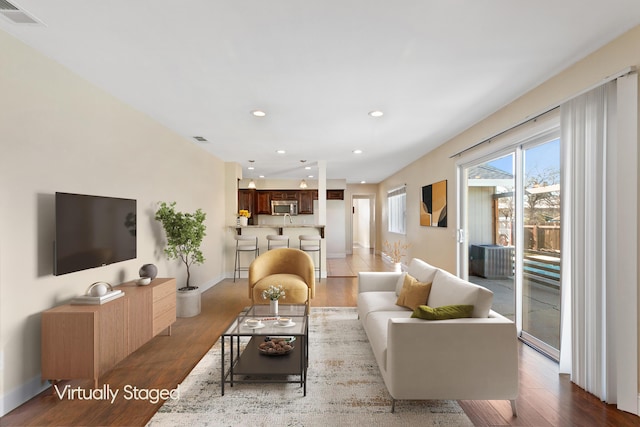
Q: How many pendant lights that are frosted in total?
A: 2